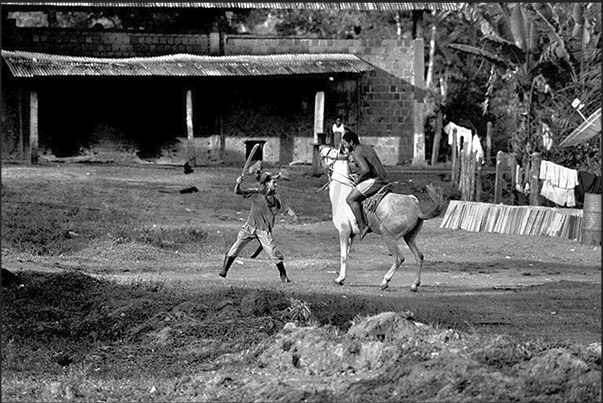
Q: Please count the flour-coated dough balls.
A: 0